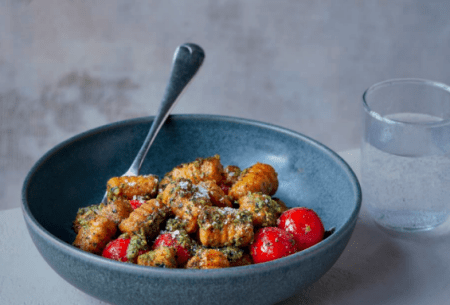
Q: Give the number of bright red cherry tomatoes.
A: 5